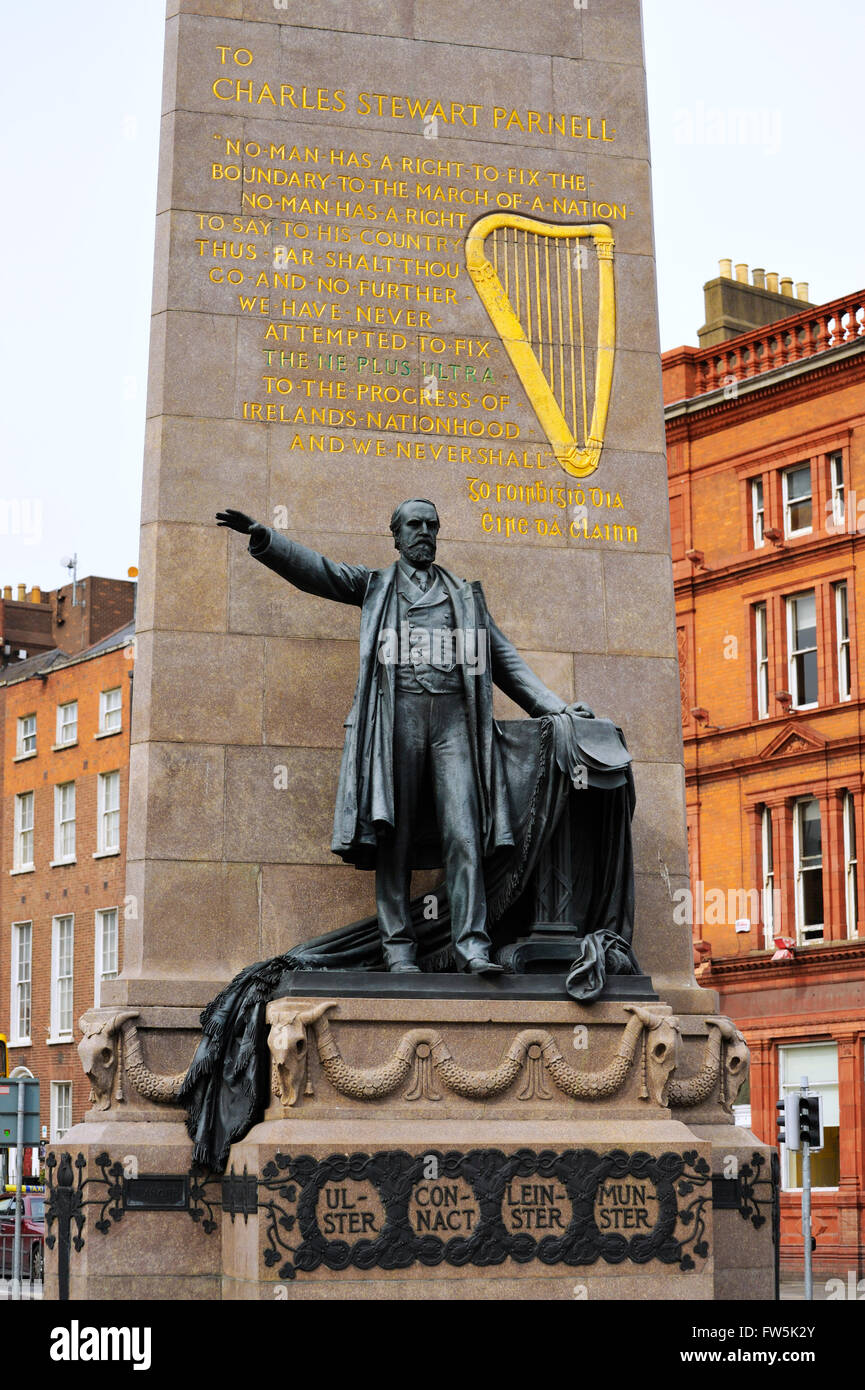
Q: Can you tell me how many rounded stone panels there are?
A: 4